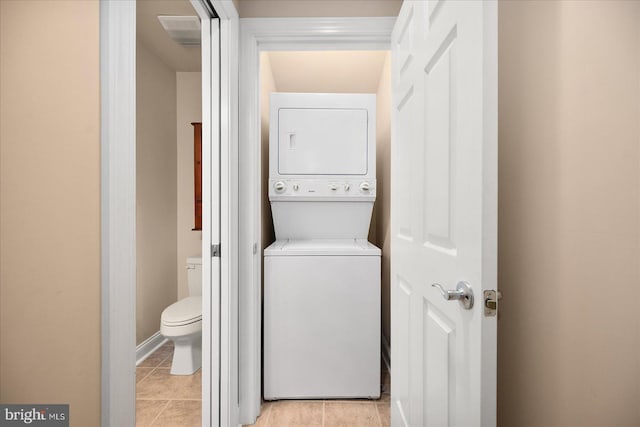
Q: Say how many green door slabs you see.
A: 0